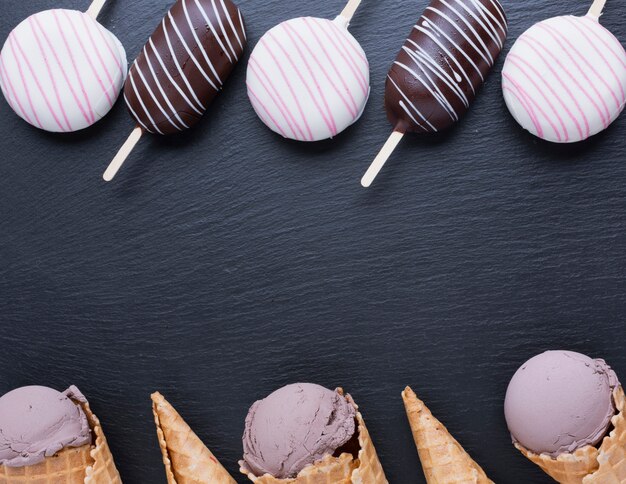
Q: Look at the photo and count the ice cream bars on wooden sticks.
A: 5